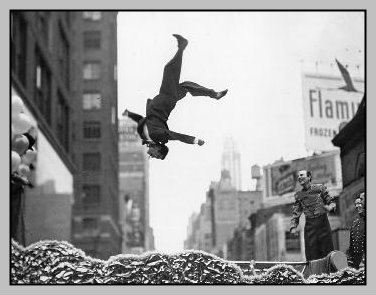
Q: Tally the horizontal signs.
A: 2